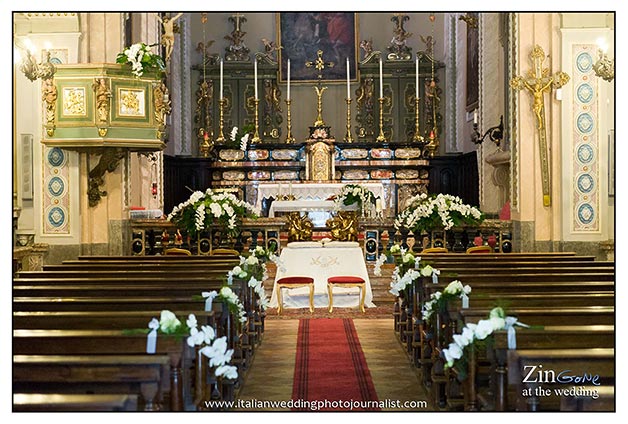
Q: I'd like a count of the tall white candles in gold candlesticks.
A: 6